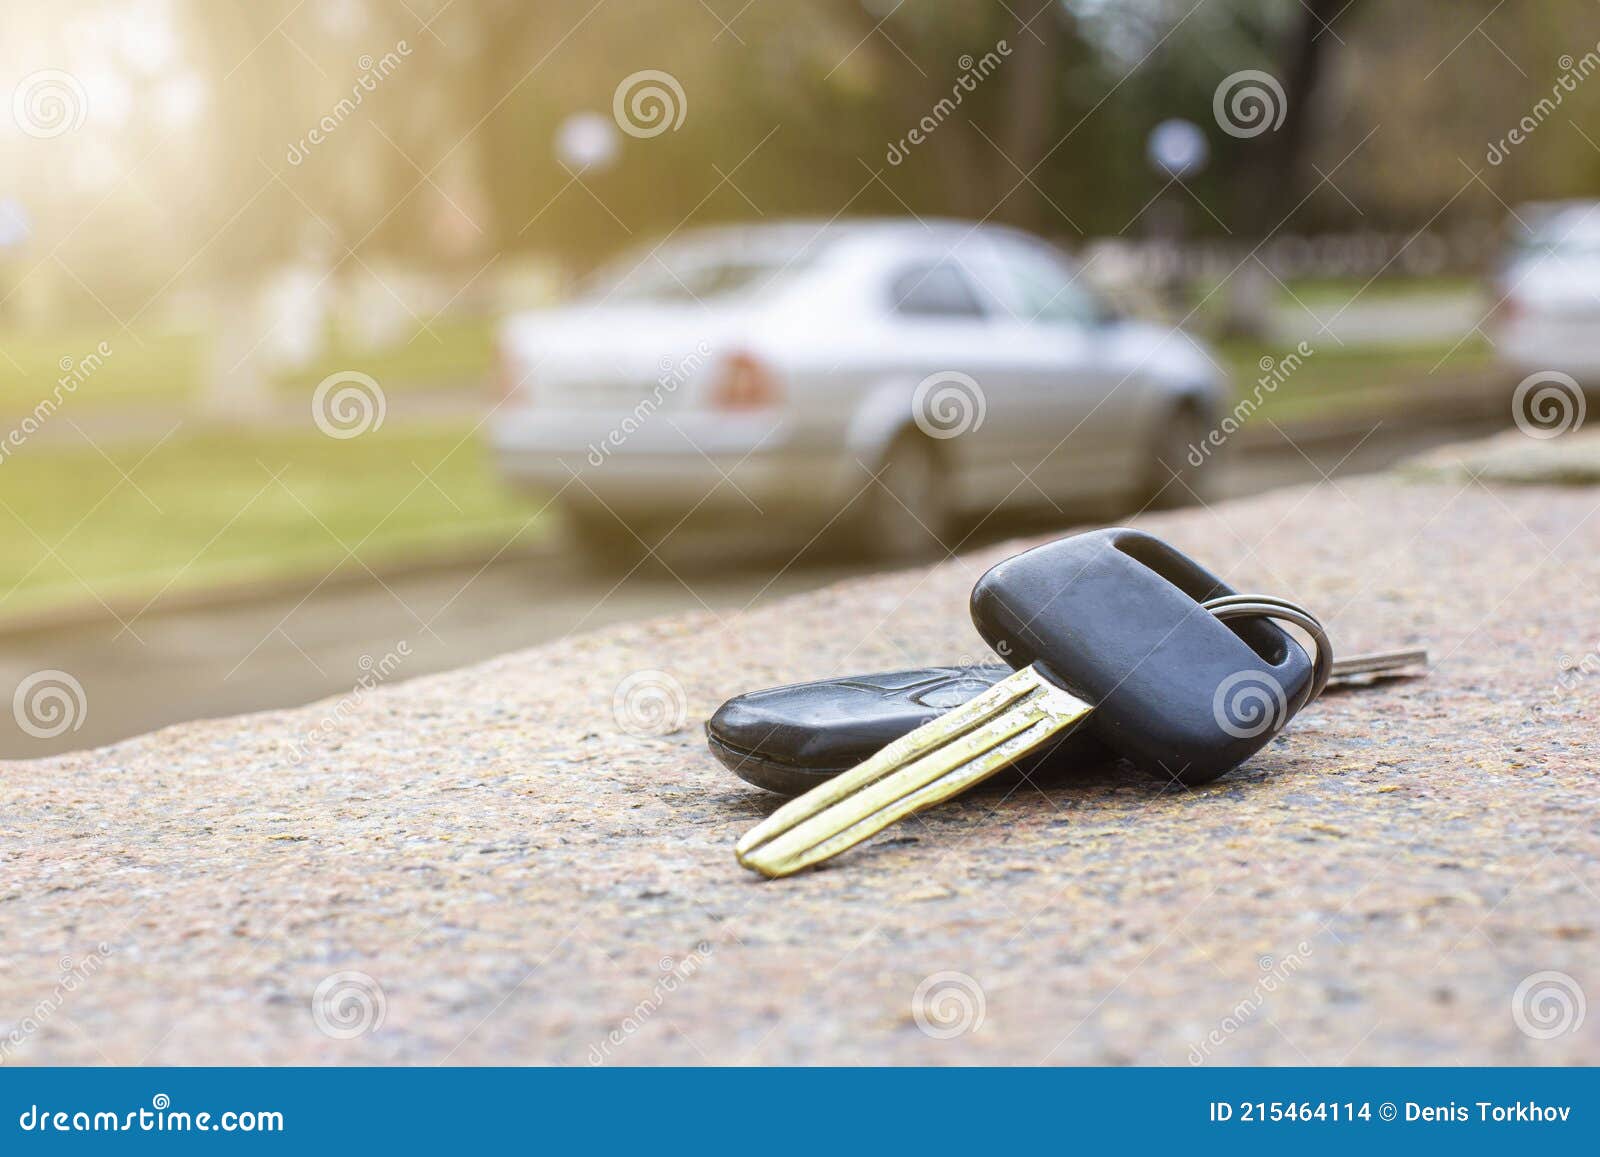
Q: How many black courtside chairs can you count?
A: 0